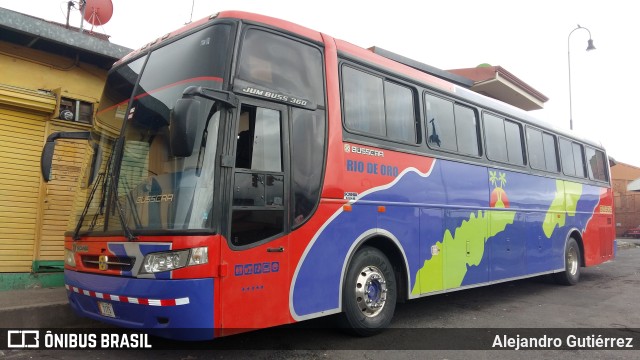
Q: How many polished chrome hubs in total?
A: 2